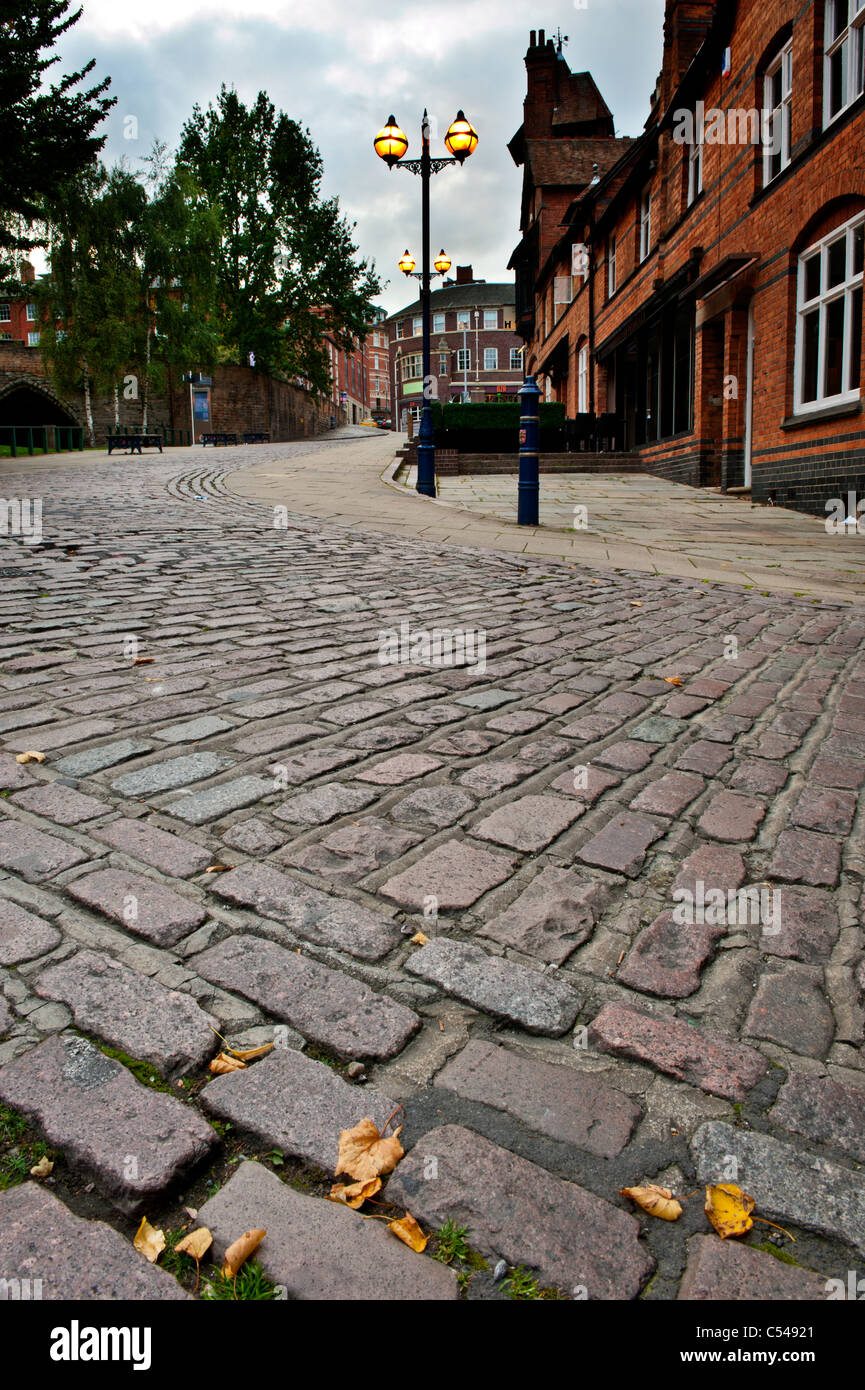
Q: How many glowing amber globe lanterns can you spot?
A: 4